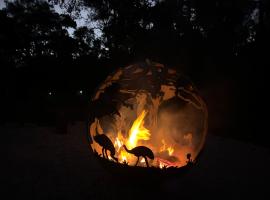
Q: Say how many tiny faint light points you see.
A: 2